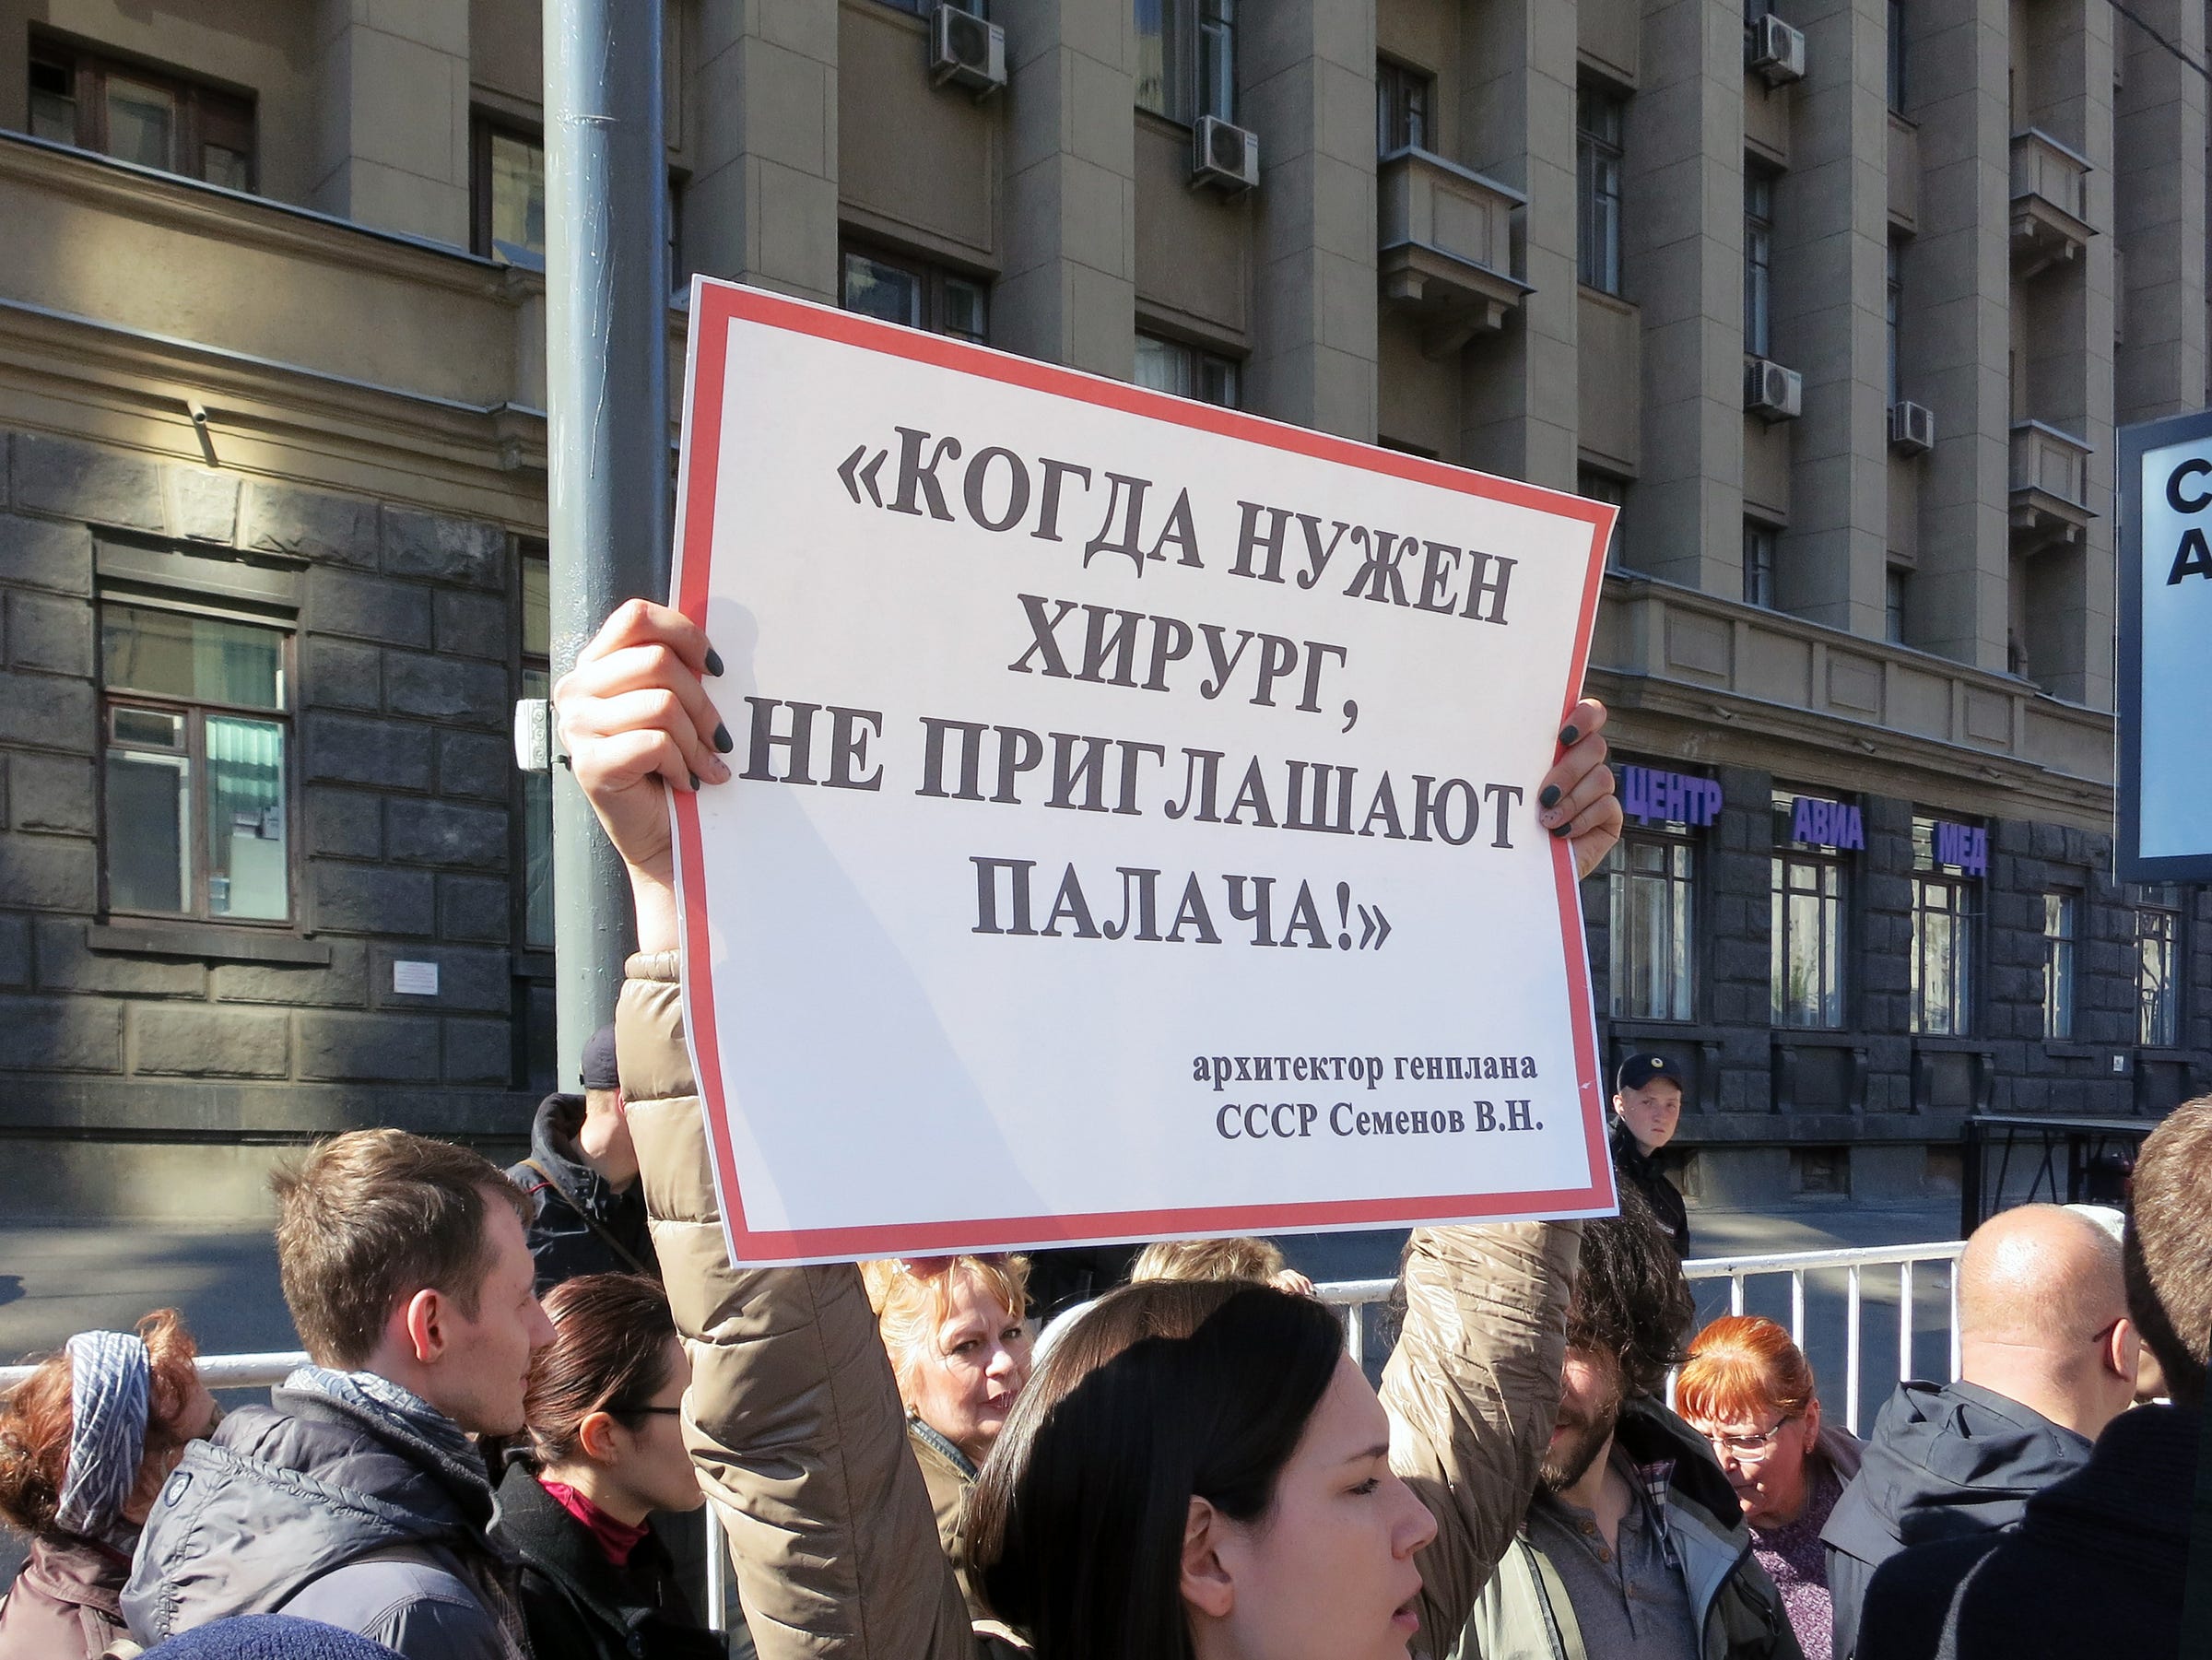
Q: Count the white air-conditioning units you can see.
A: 5